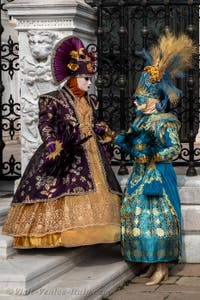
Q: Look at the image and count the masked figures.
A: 2